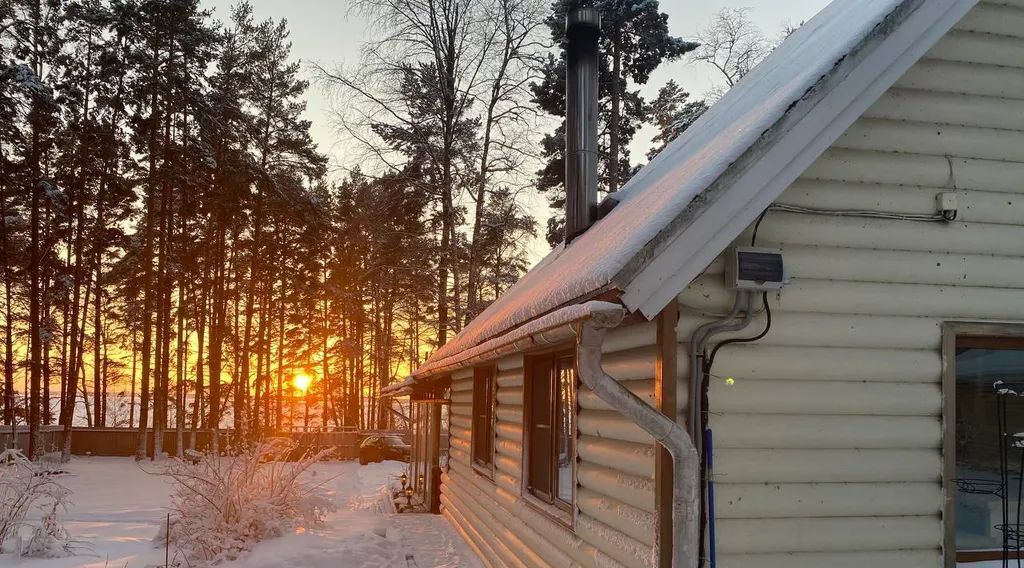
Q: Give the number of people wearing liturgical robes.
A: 0